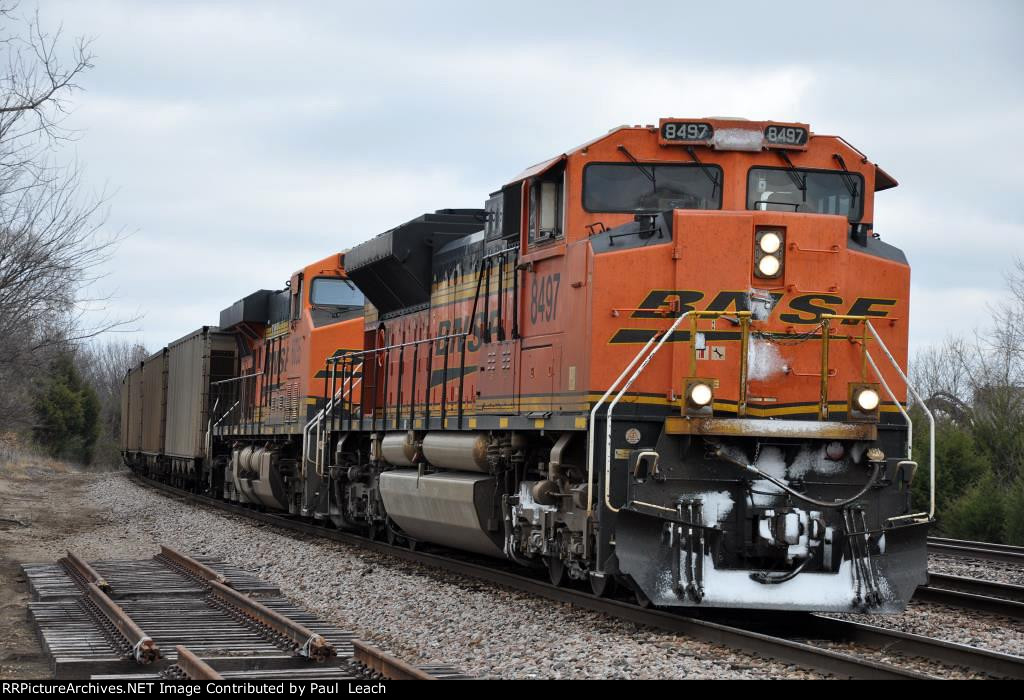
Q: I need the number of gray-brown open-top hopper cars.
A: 4